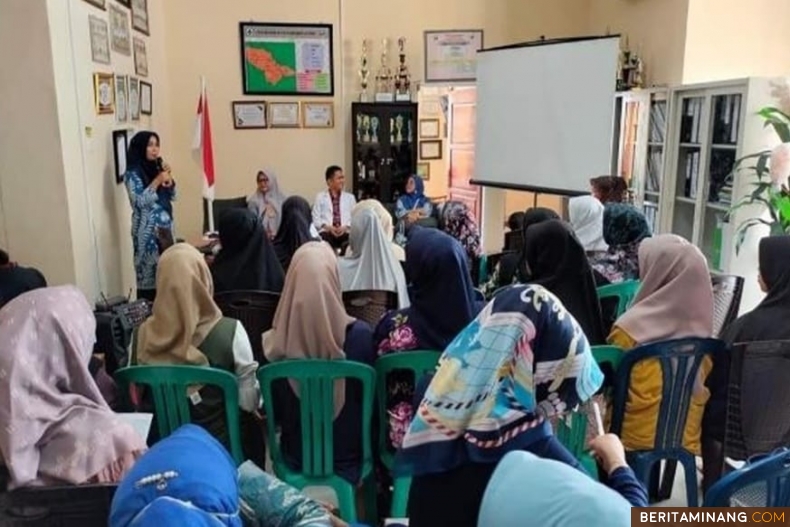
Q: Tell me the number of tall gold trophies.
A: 3